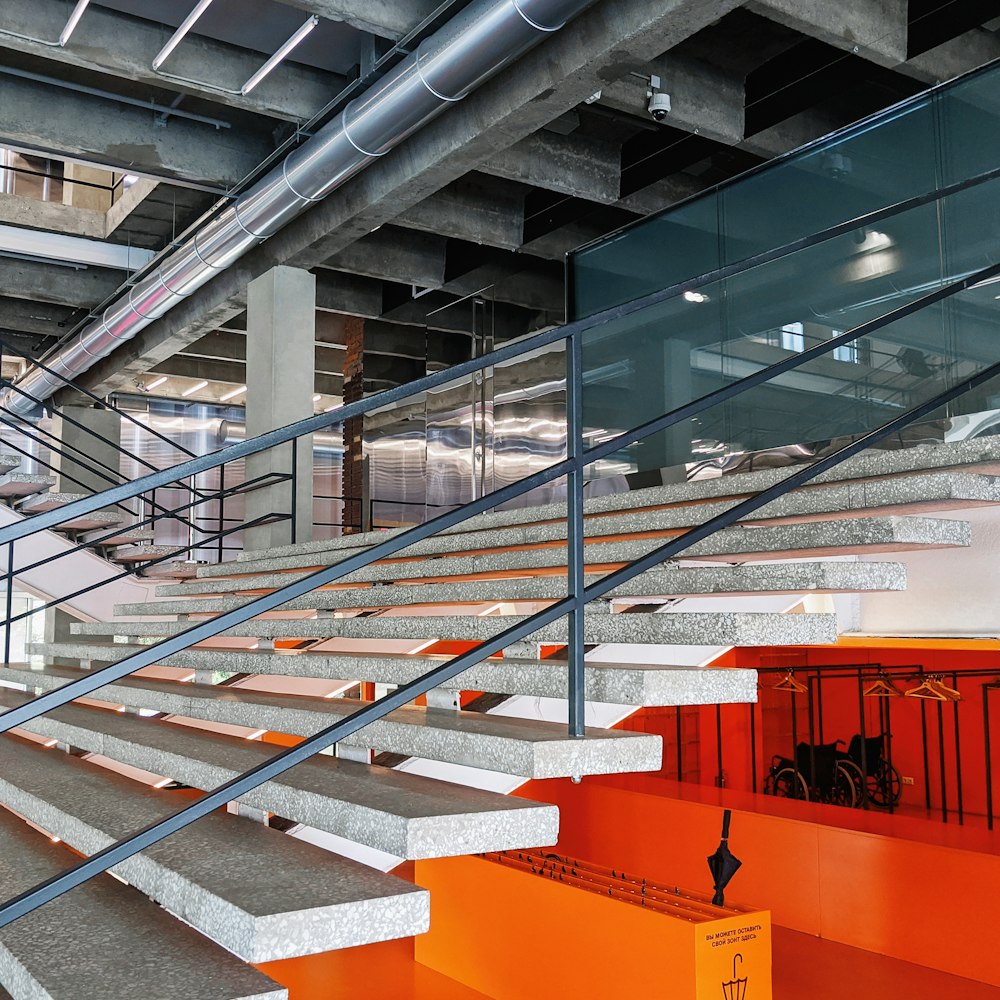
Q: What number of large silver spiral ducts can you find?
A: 1